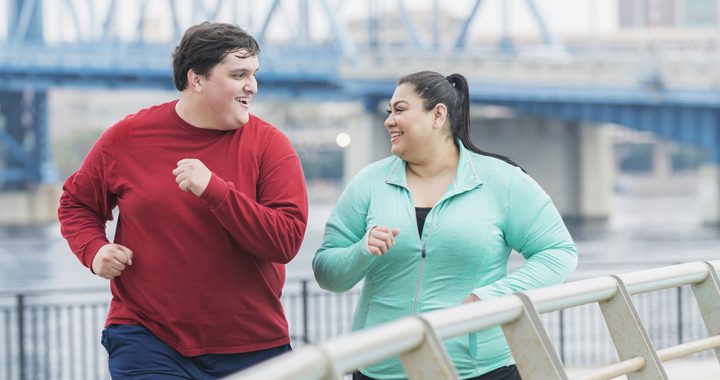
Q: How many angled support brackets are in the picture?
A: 5